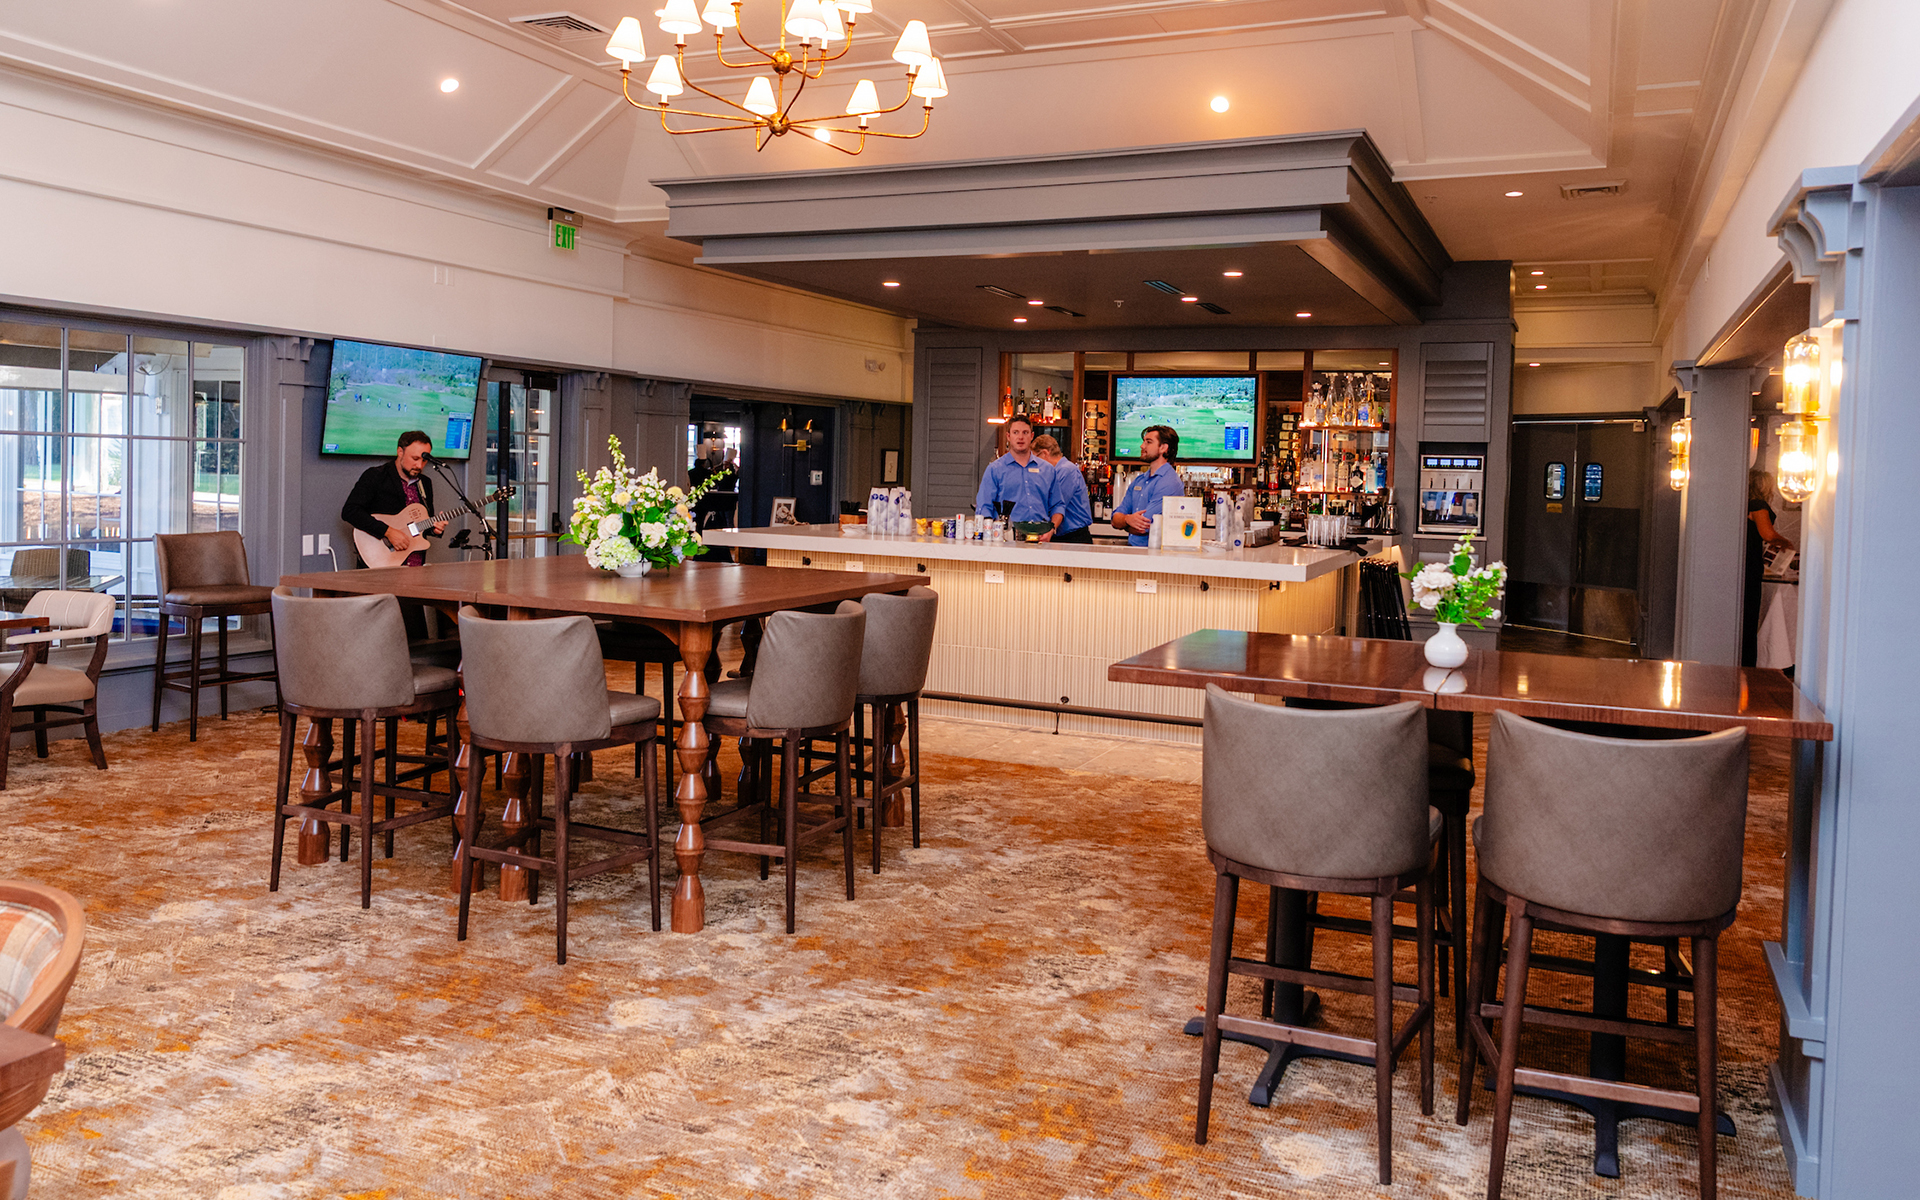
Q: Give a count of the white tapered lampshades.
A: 11